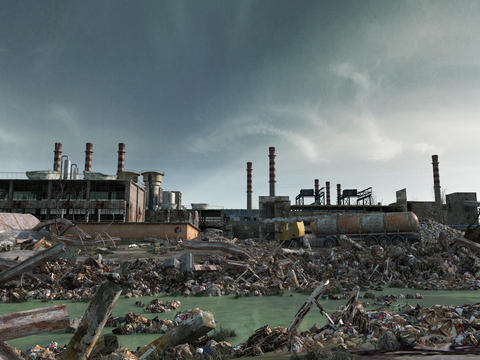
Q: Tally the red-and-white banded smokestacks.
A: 9